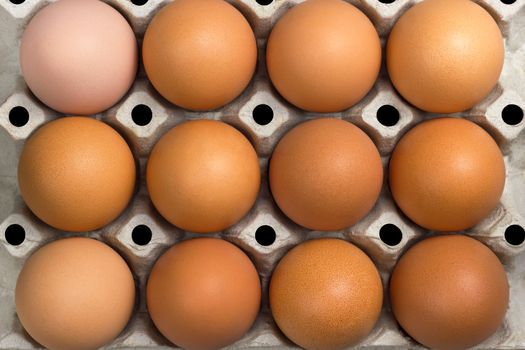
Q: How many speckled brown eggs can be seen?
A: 1